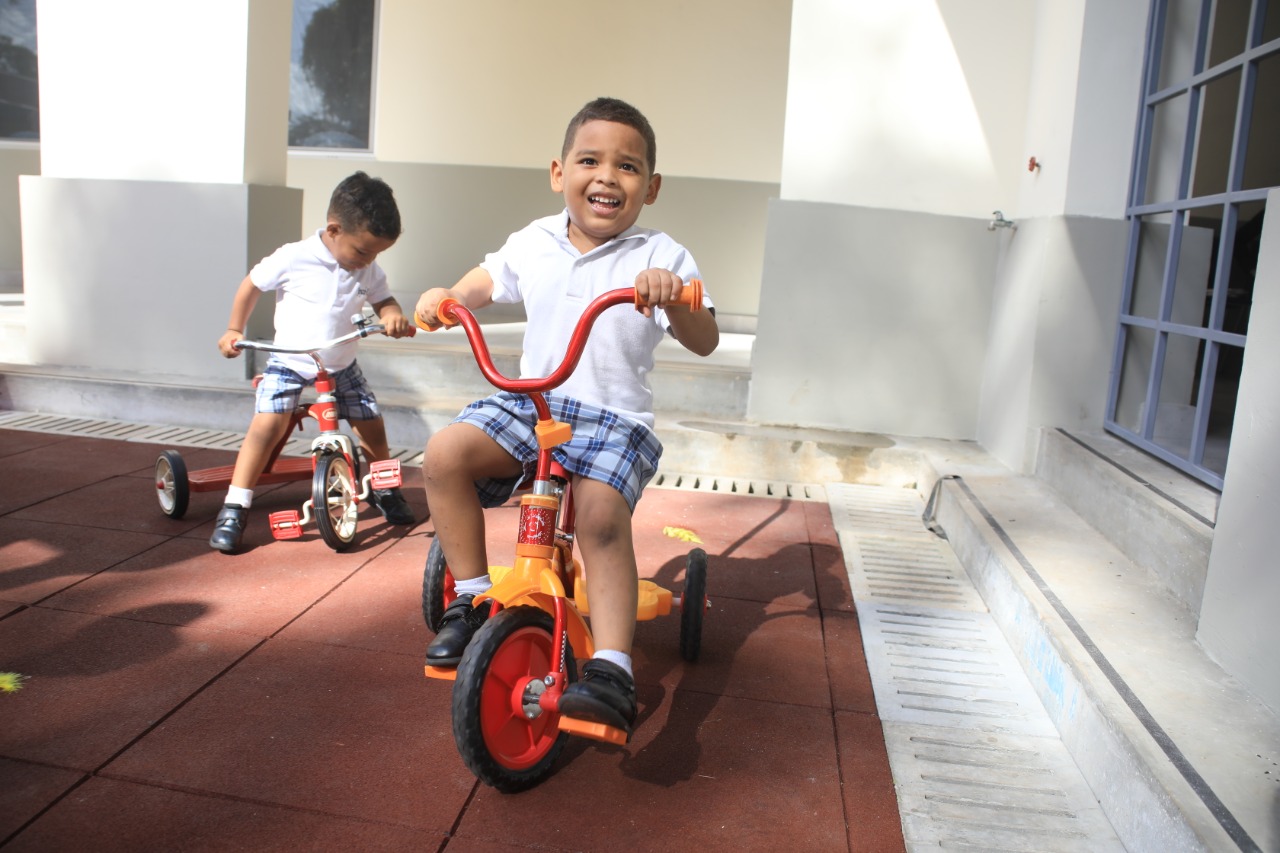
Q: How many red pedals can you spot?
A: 2